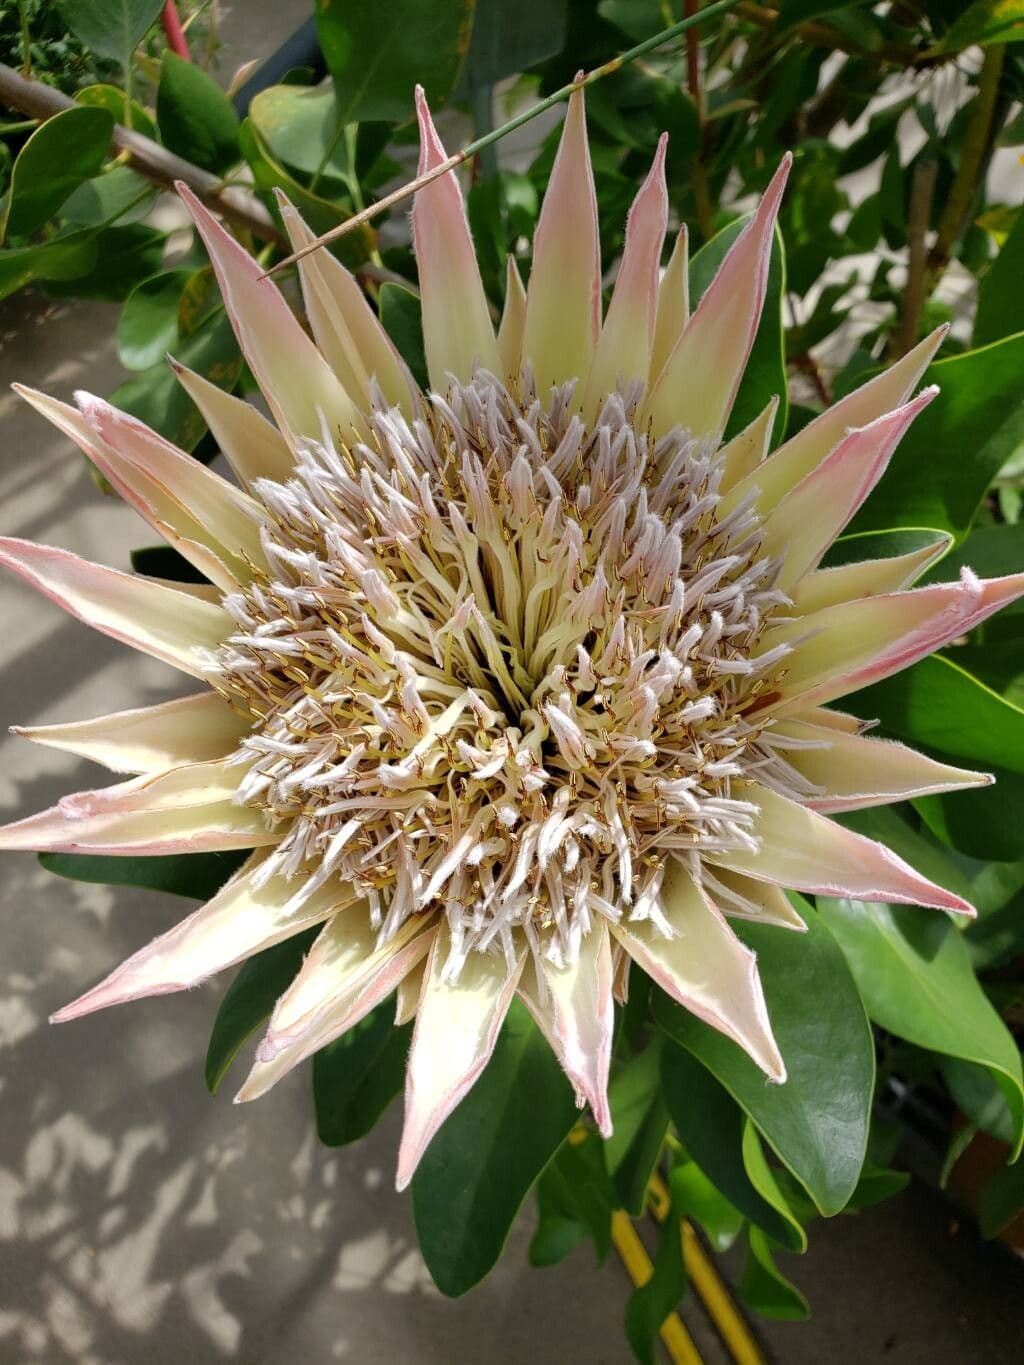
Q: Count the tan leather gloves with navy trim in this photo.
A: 0